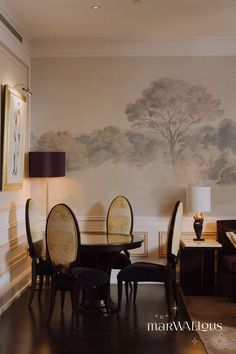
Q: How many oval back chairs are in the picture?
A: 4